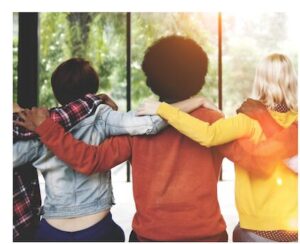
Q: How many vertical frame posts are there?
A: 3